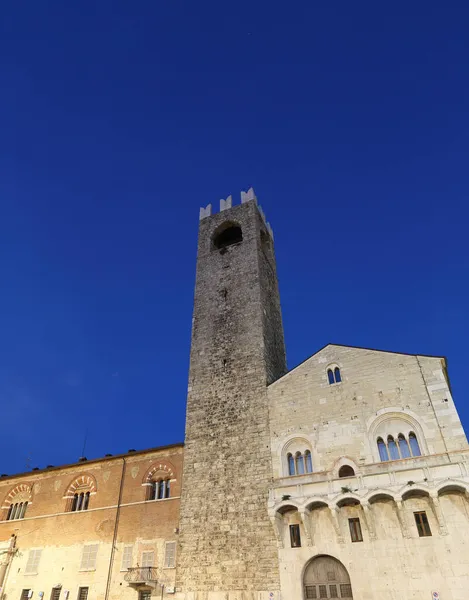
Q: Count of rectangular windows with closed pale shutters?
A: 5